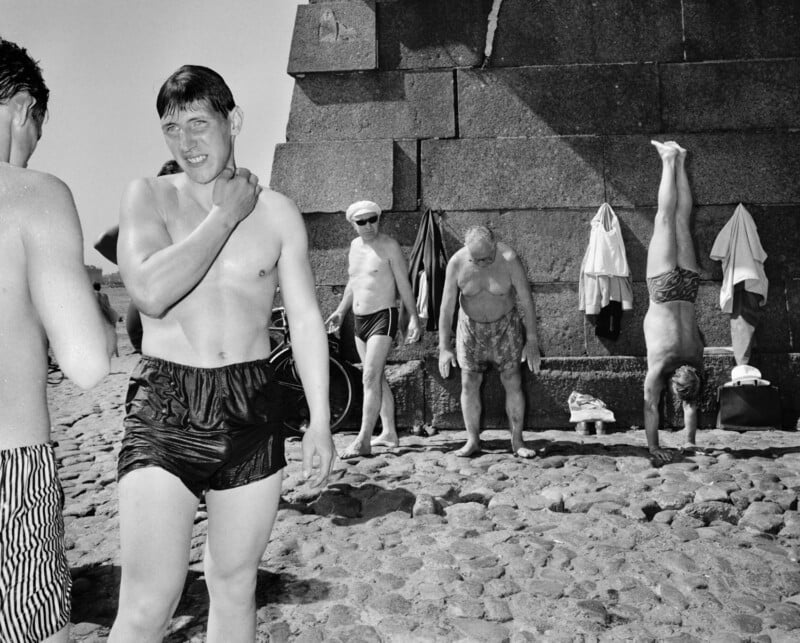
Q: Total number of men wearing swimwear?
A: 5